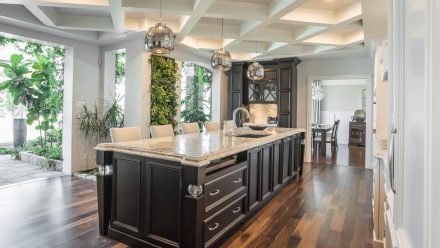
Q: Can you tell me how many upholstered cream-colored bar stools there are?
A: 5